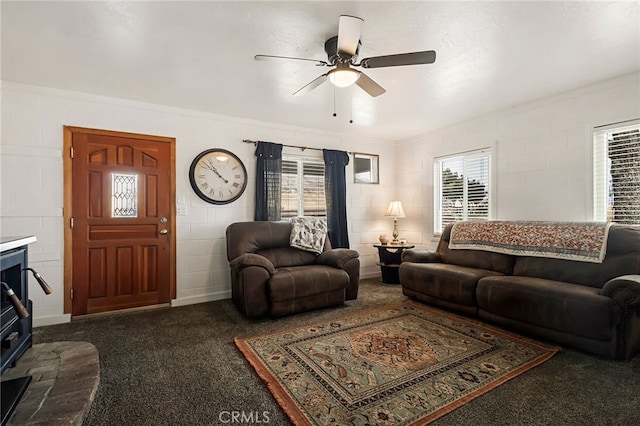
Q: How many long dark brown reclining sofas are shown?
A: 1